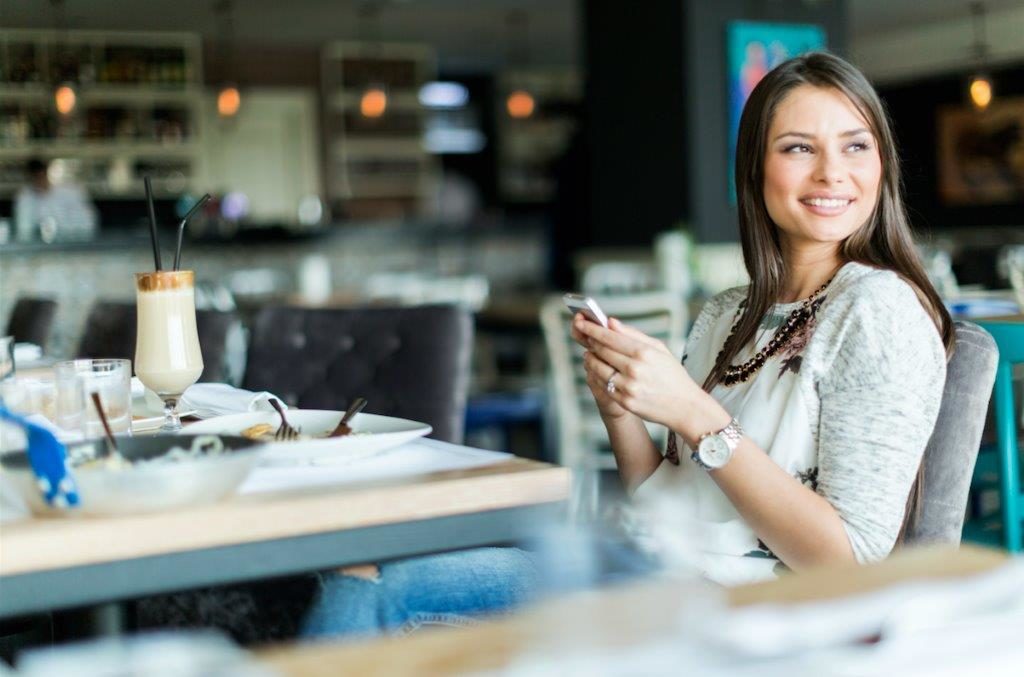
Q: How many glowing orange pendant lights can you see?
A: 5